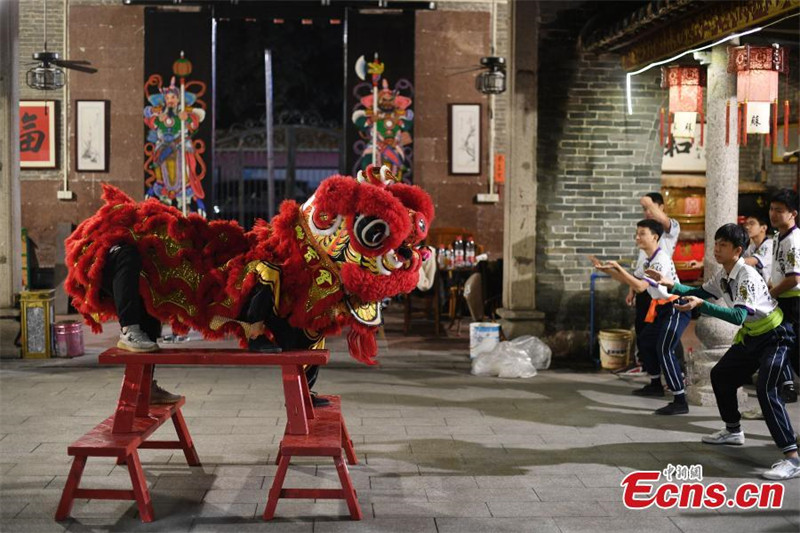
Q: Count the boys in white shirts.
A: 5